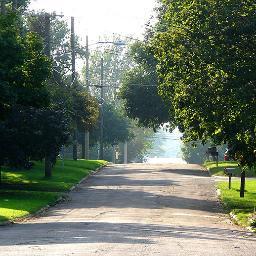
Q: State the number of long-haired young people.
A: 0